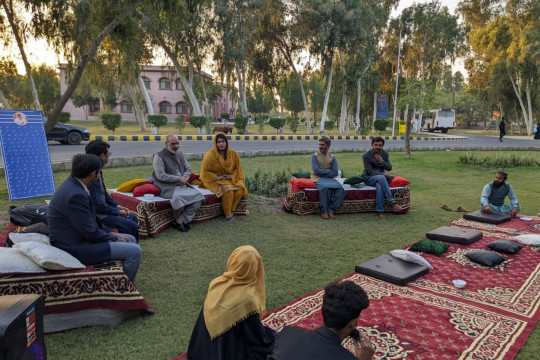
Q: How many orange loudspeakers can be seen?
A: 0